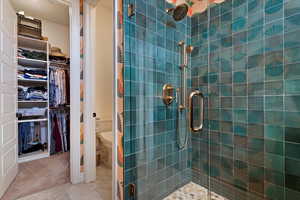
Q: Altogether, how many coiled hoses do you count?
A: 1